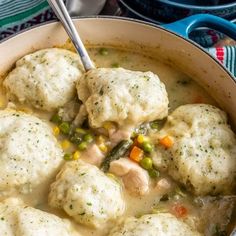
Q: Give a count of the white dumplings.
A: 7